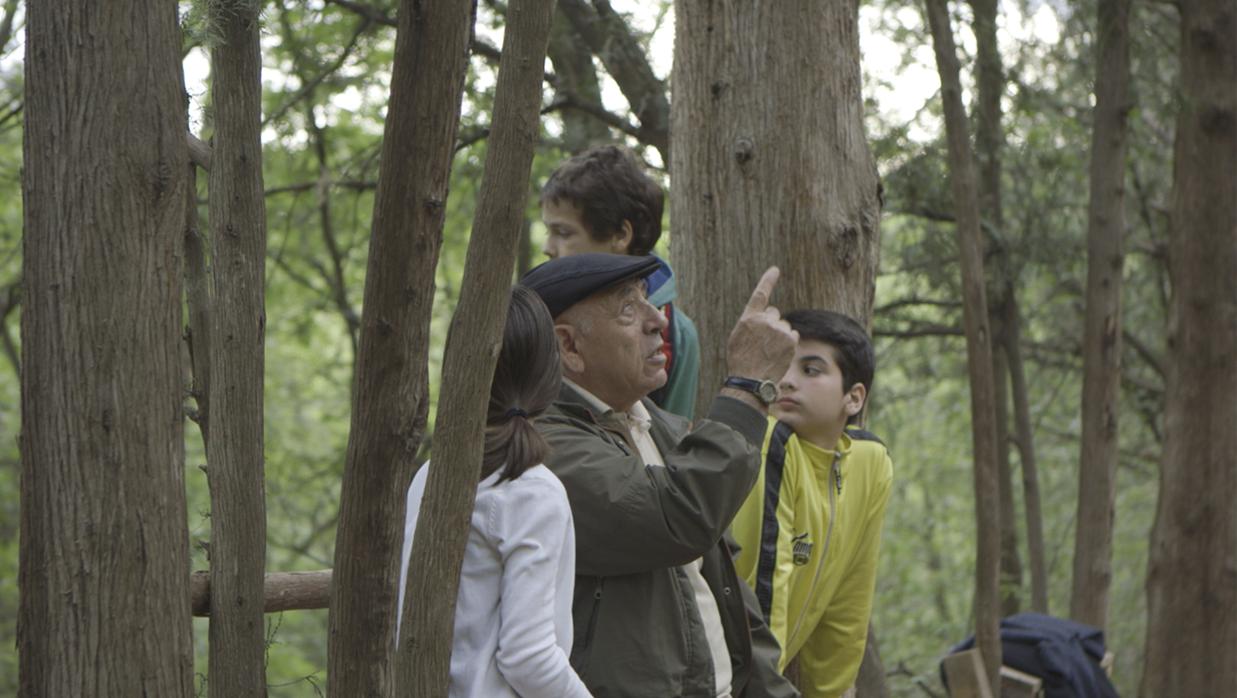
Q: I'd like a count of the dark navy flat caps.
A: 1